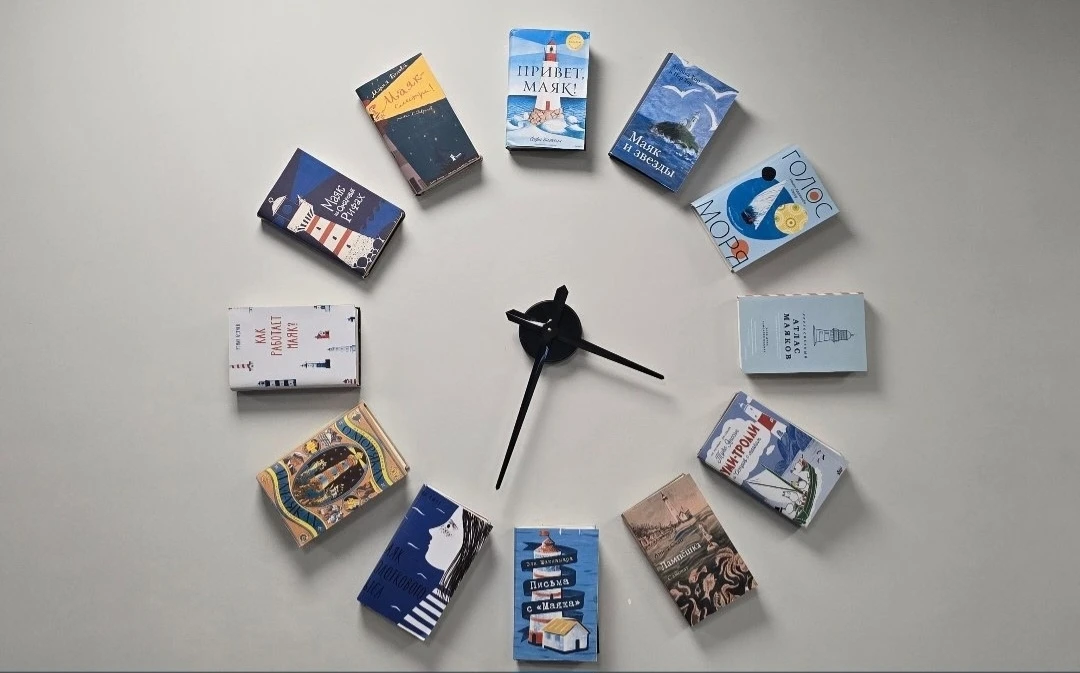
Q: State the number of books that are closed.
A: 12